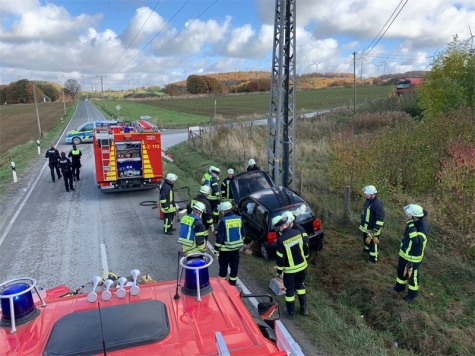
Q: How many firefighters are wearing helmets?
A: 12